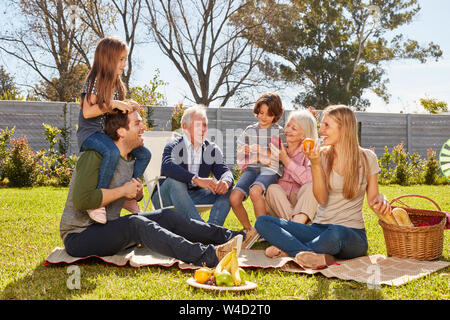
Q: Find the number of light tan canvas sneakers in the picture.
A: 2